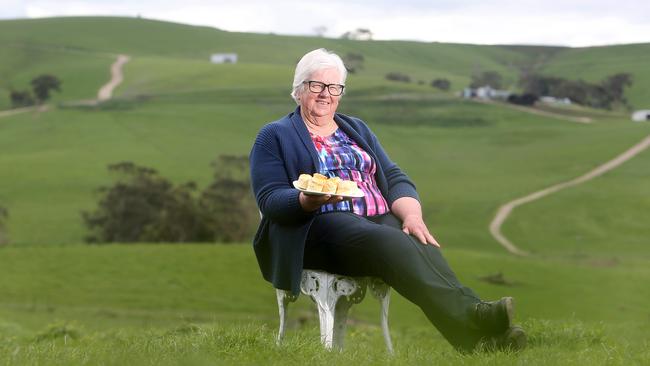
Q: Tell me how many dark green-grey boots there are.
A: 2